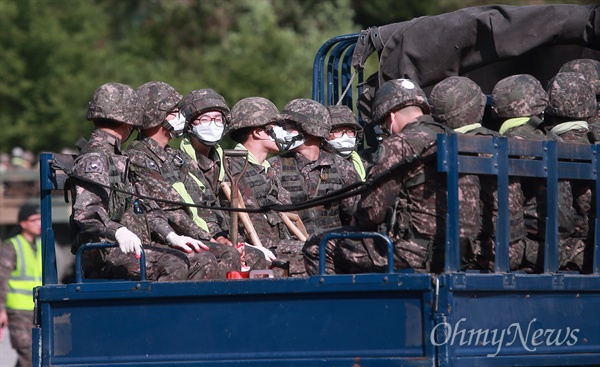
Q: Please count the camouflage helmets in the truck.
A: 11